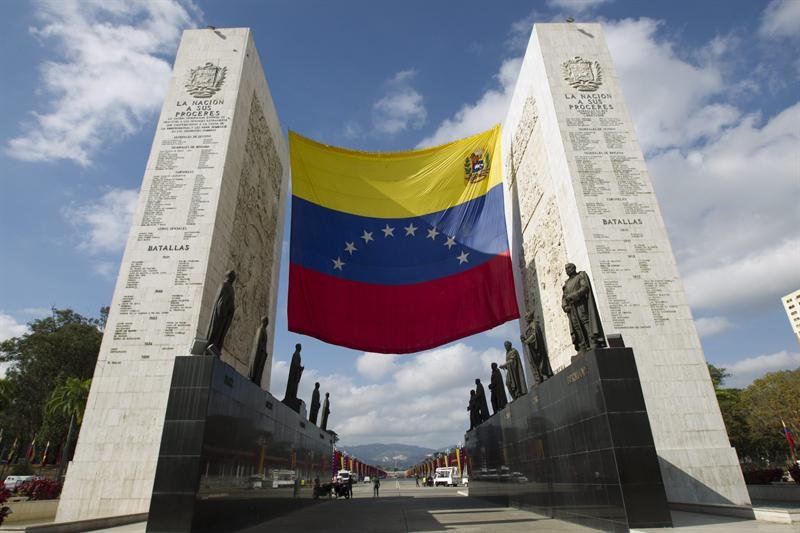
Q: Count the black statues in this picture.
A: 11